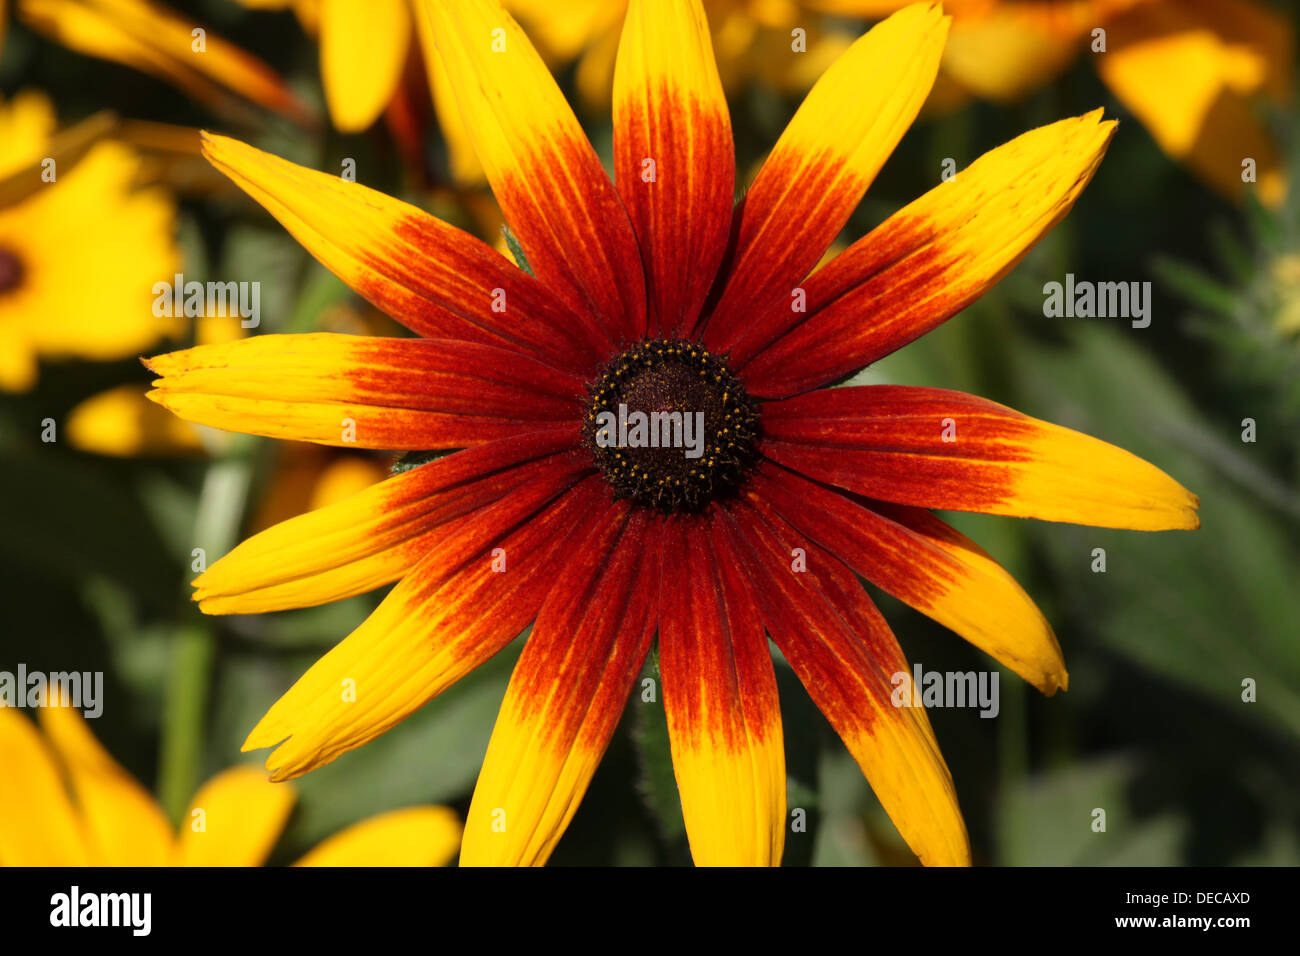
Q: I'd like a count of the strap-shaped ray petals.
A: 13